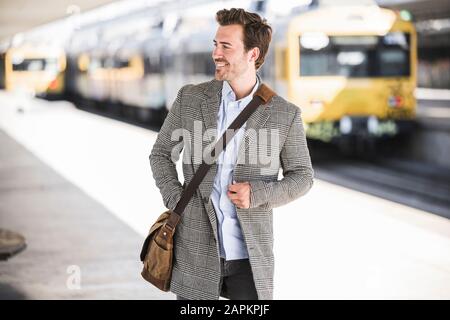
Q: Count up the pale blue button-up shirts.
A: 1